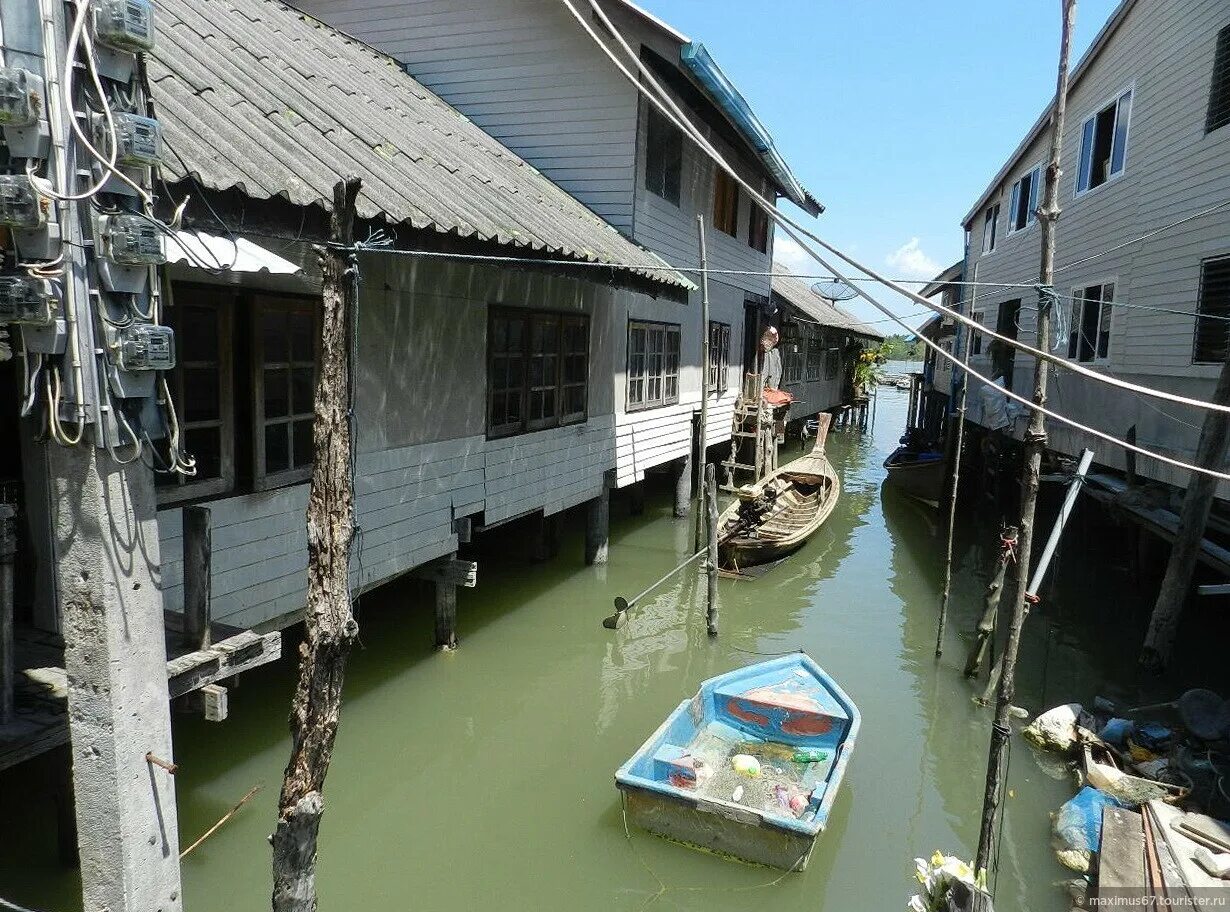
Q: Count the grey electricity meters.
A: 7